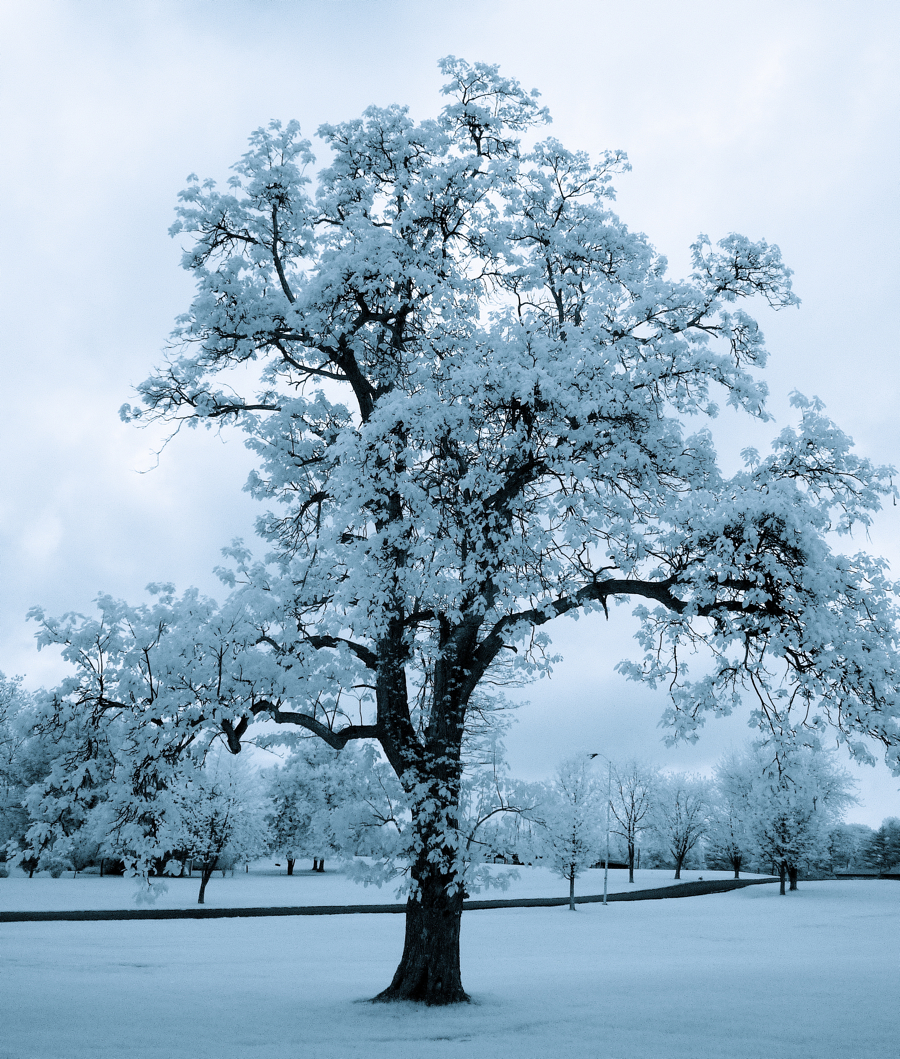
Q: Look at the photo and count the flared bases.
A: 1